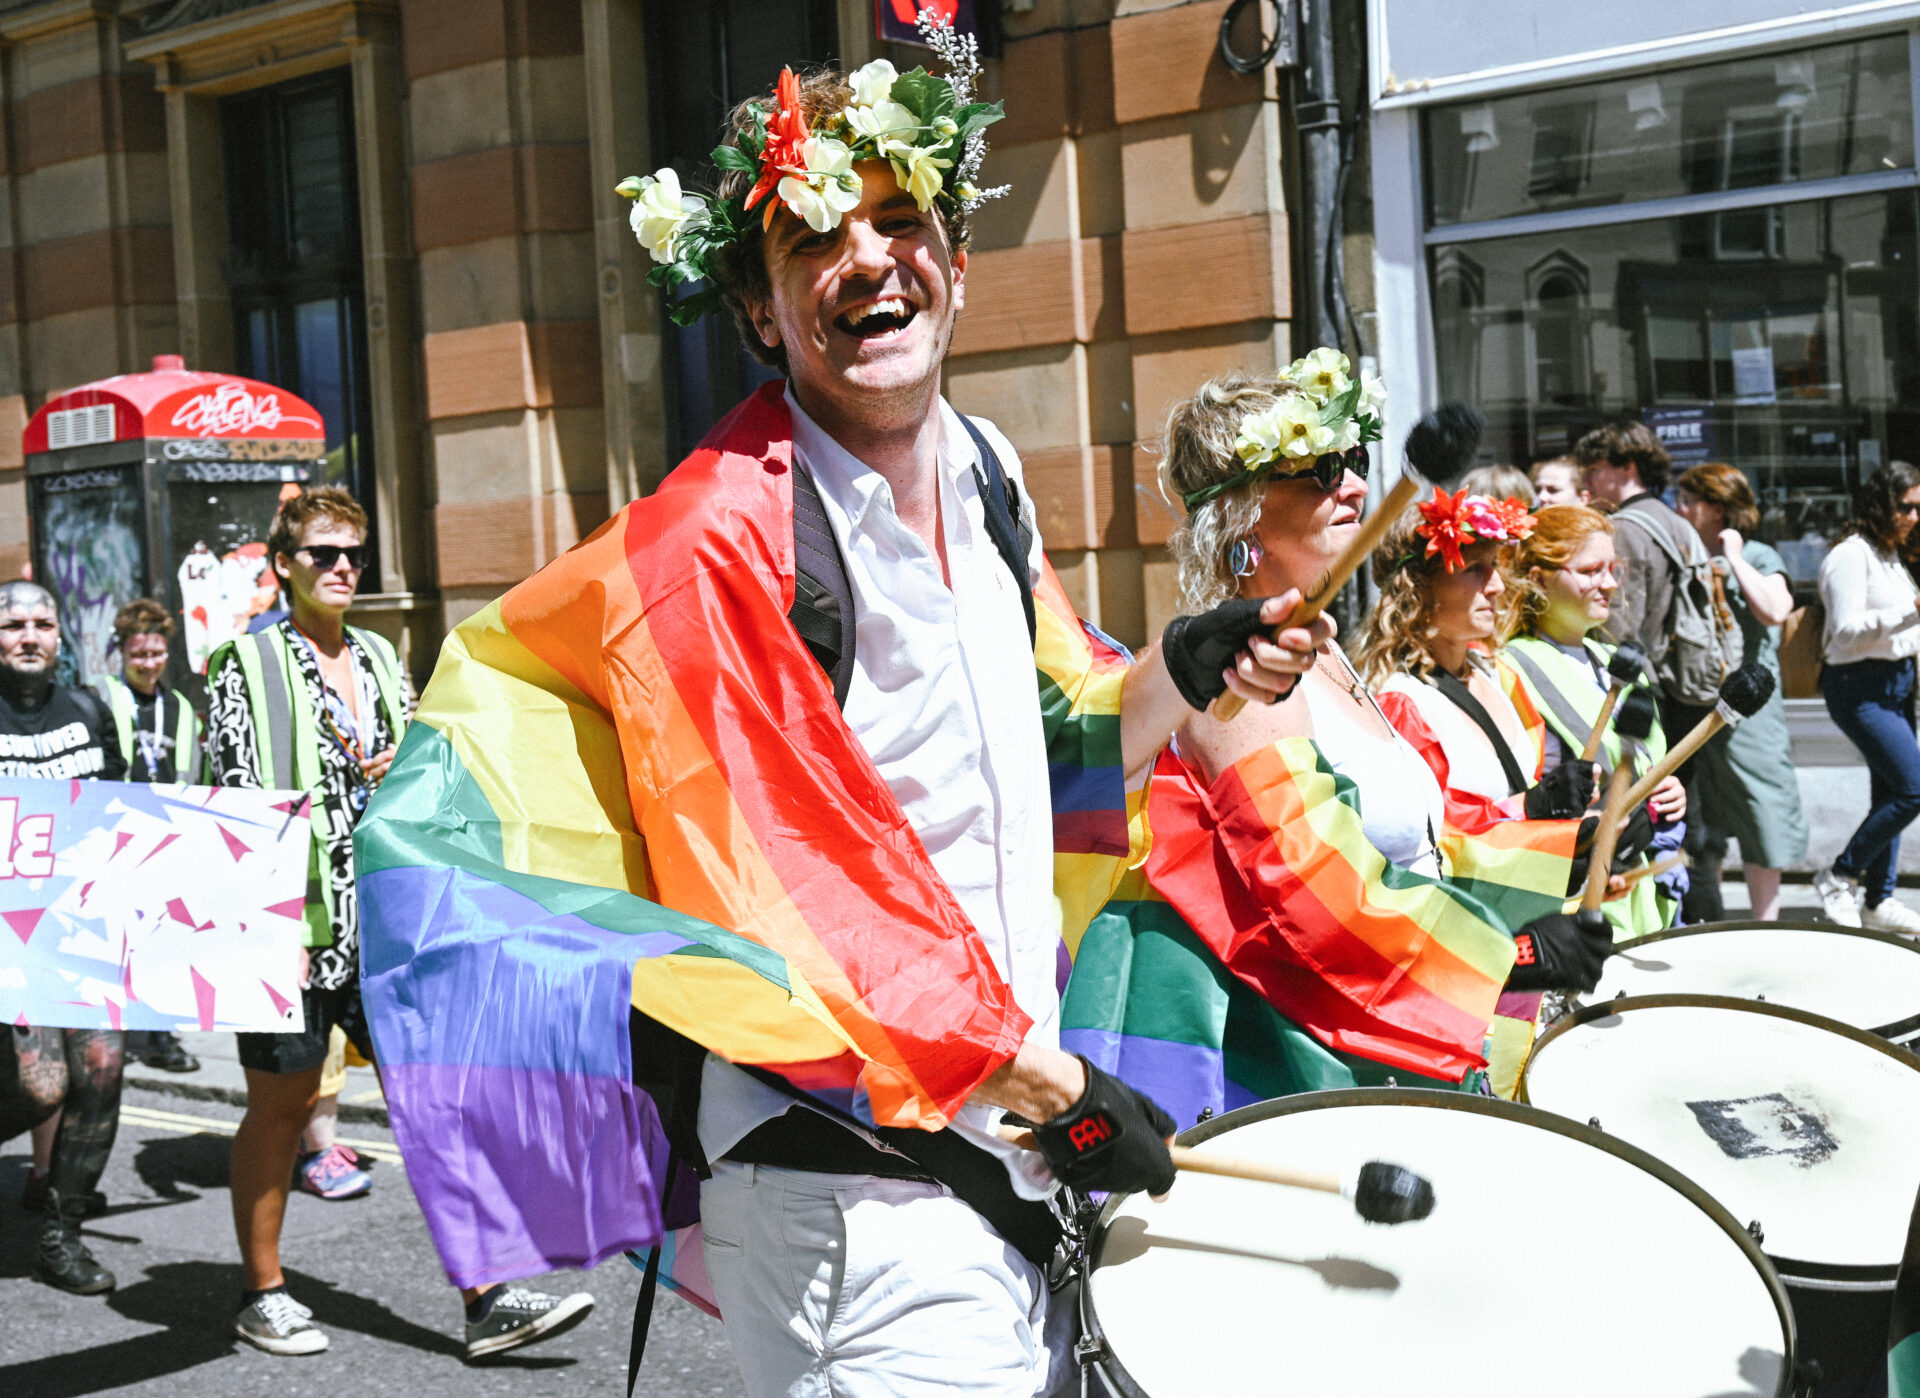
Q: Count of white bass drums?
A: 3